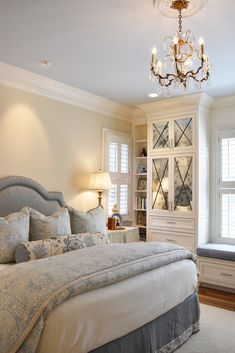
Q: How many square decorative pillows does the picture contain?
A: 3